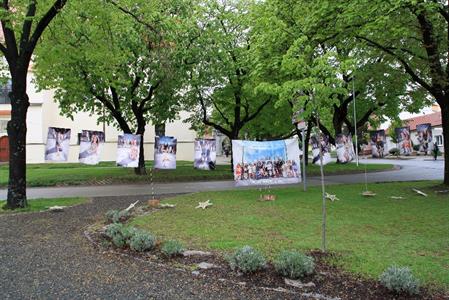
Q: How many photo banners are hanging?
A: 11